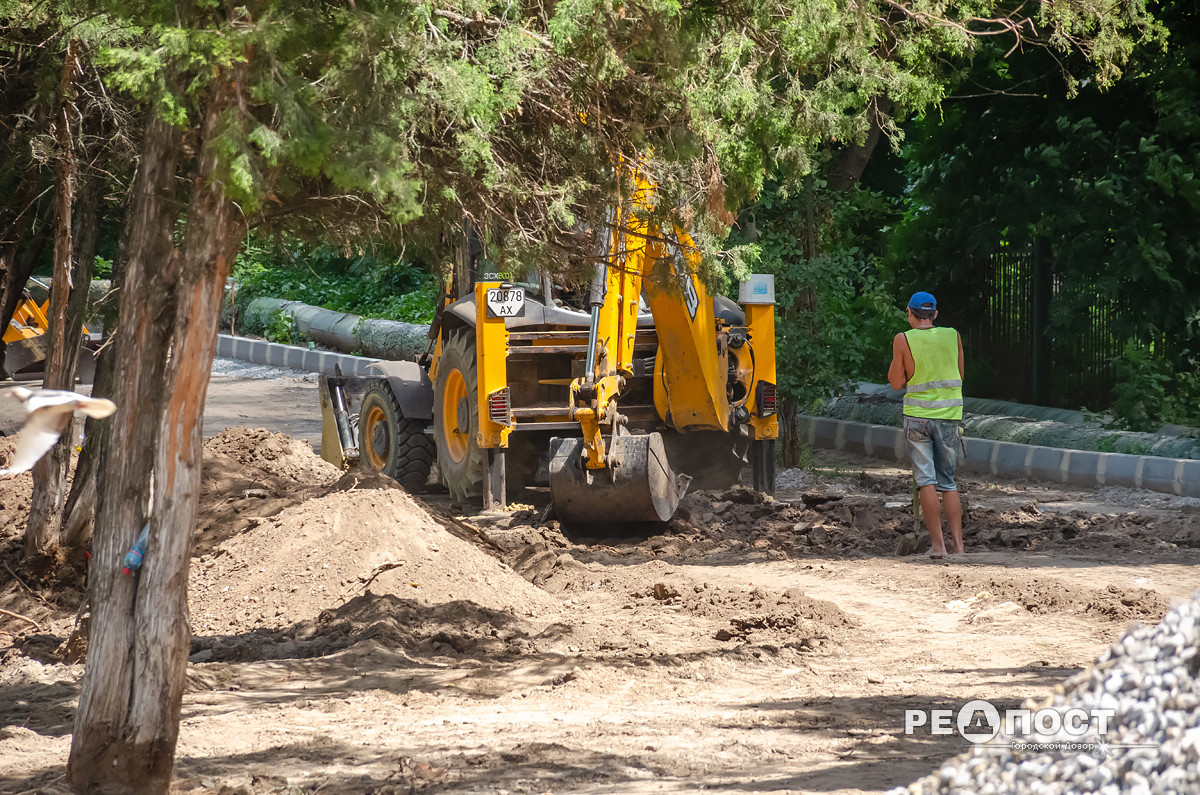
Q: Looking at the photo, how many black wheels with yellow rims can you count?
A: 2